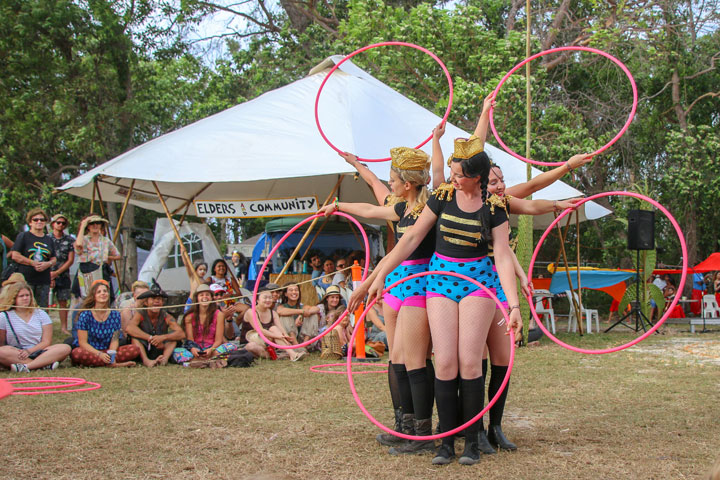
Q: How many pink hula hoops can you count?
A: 8